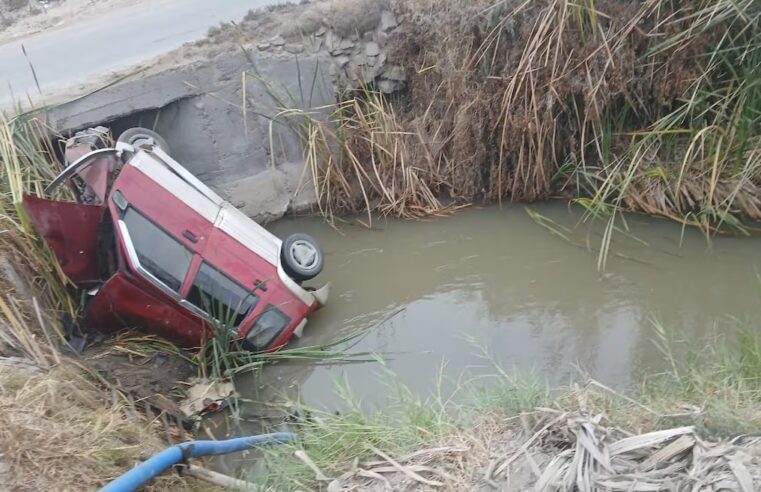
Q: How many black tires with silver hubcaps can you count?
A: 2